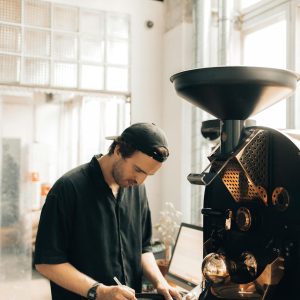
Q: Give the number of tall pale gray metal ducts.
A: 2